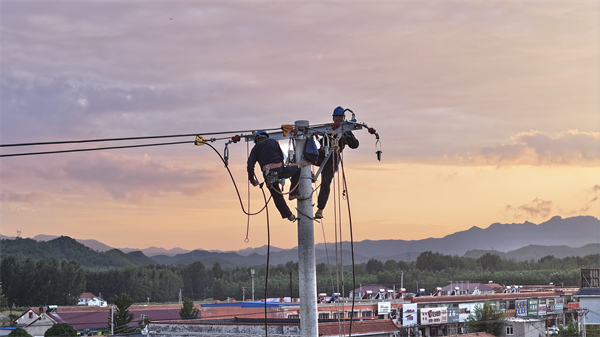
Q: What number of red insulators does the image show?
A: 4